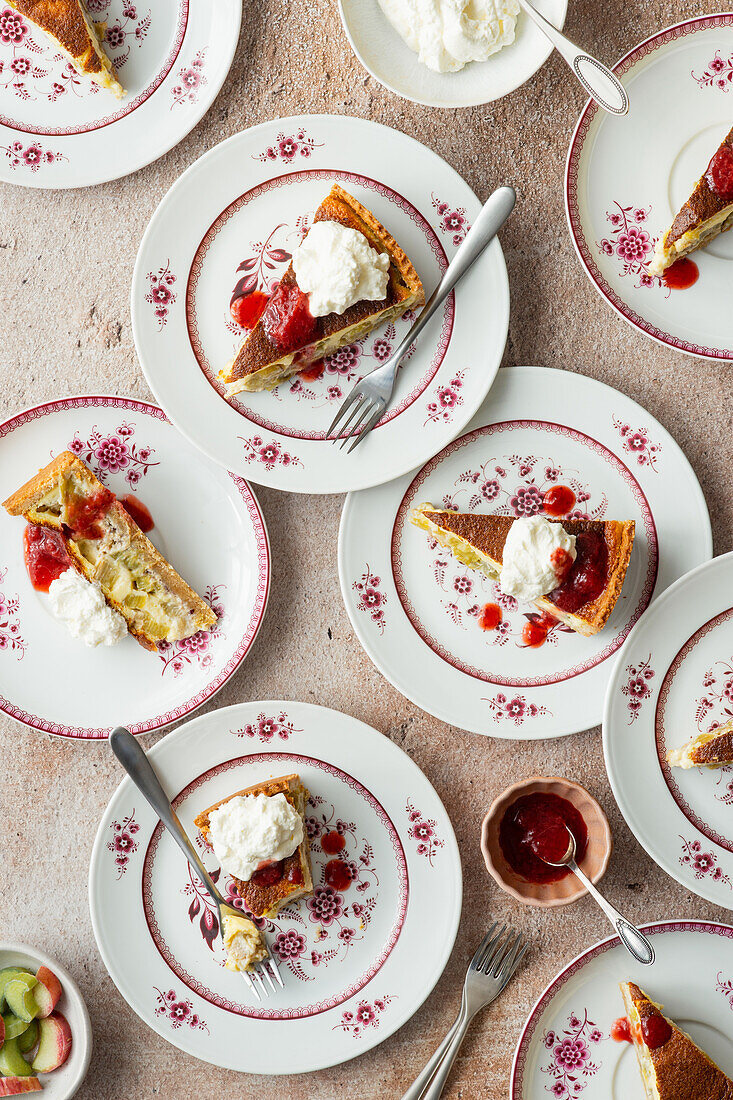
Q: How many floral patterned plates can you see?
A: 8